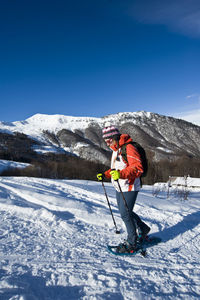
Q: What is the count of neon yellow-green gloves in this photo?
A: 2